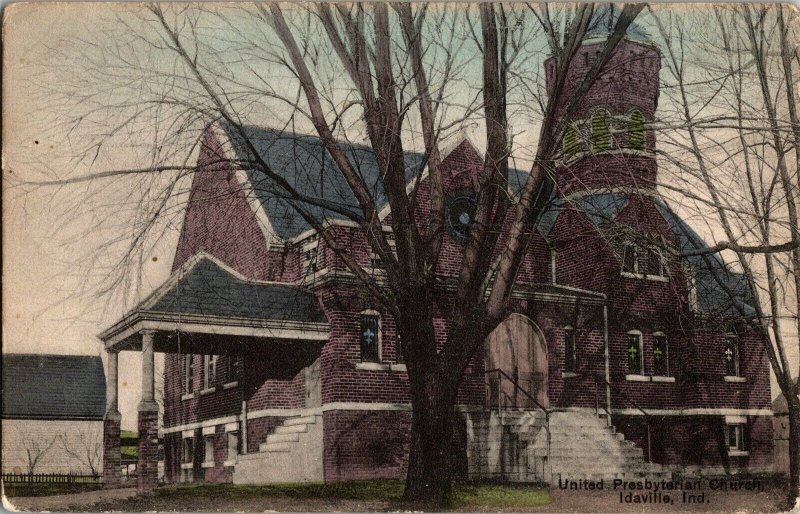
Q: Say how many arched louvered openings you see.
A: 3